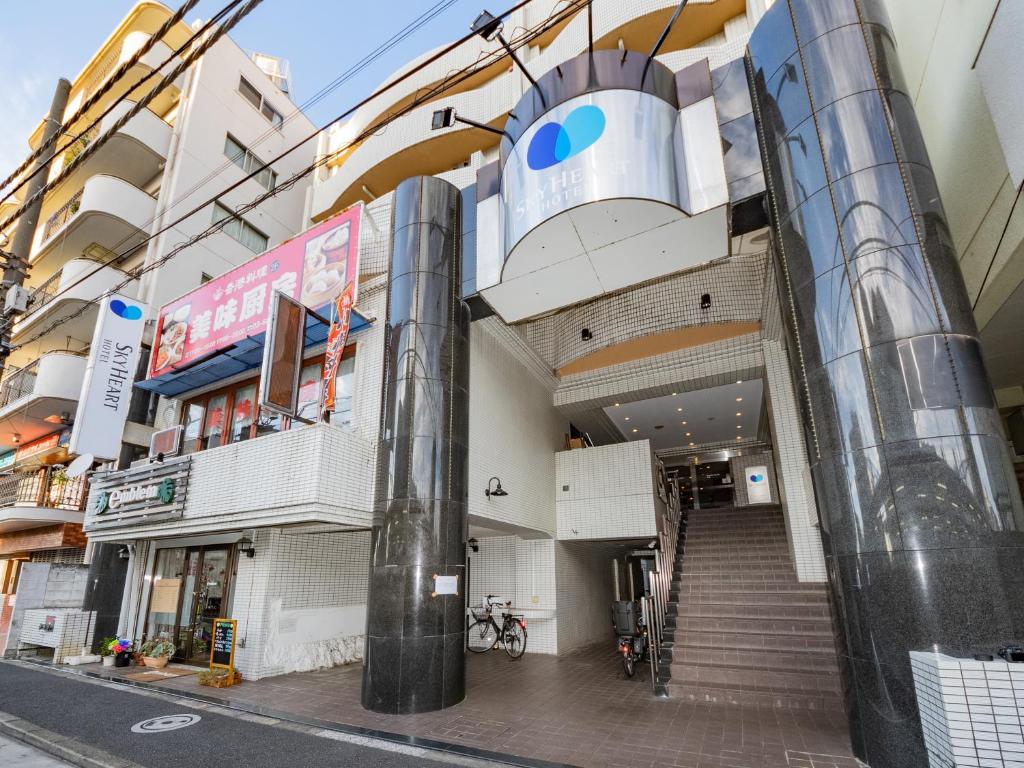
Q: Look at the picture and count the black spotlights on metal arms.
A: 2